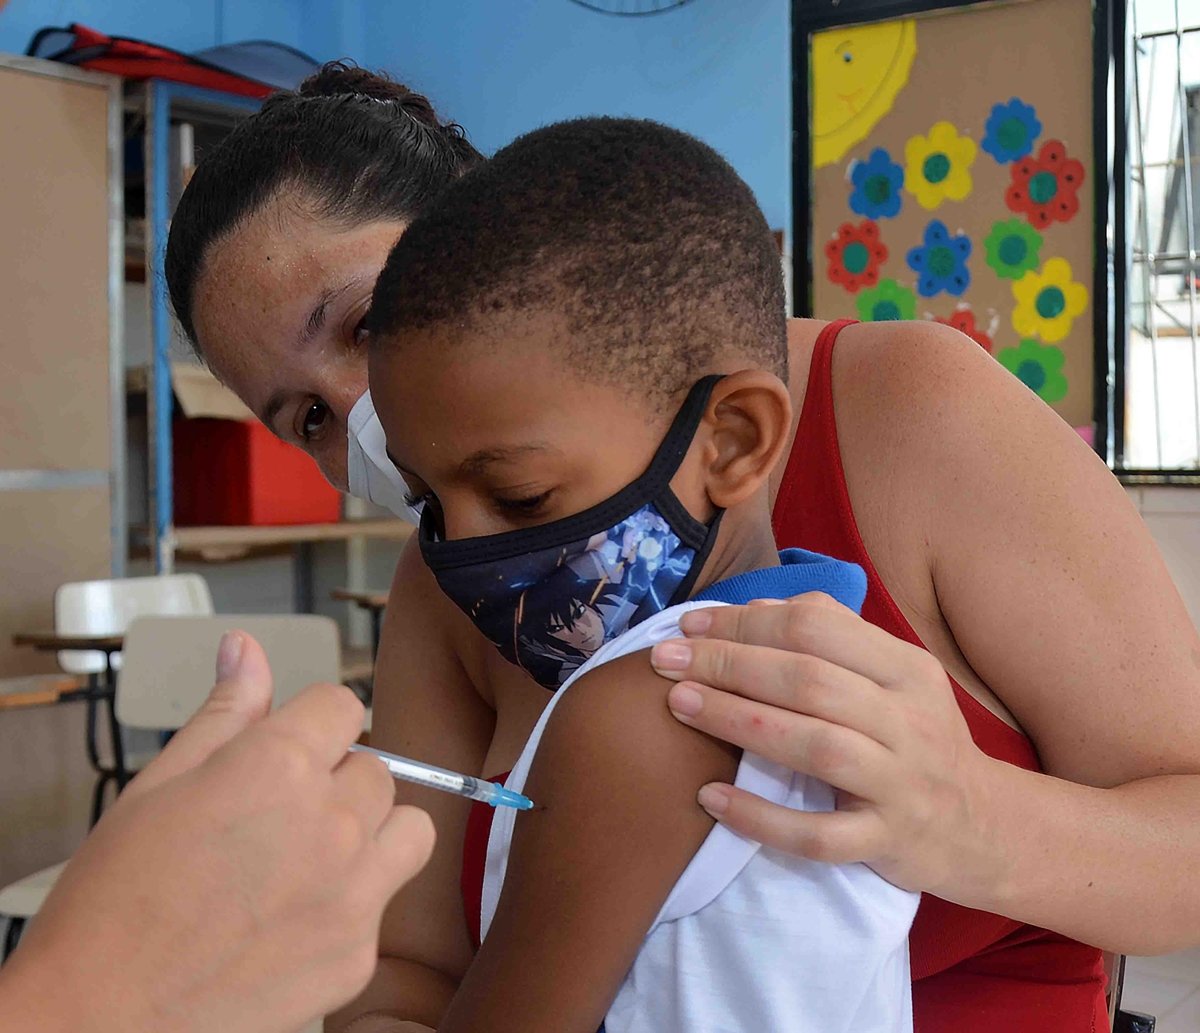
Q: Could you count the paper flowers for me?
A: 11